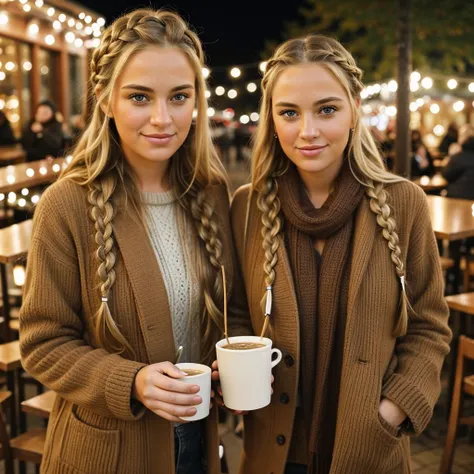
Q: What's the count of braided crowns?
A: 2